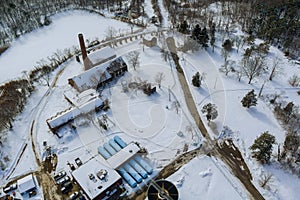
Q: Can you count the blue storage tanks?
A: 8